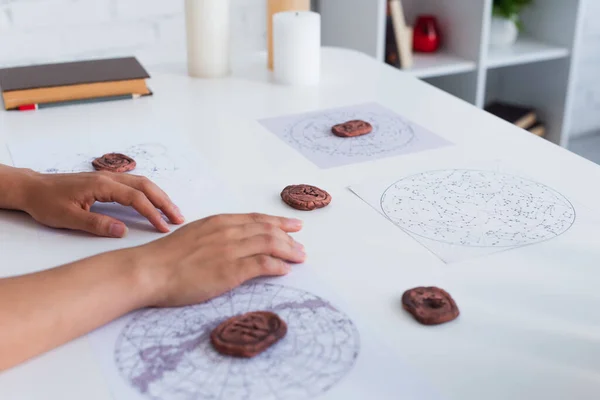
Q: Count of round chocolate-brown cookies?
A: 5